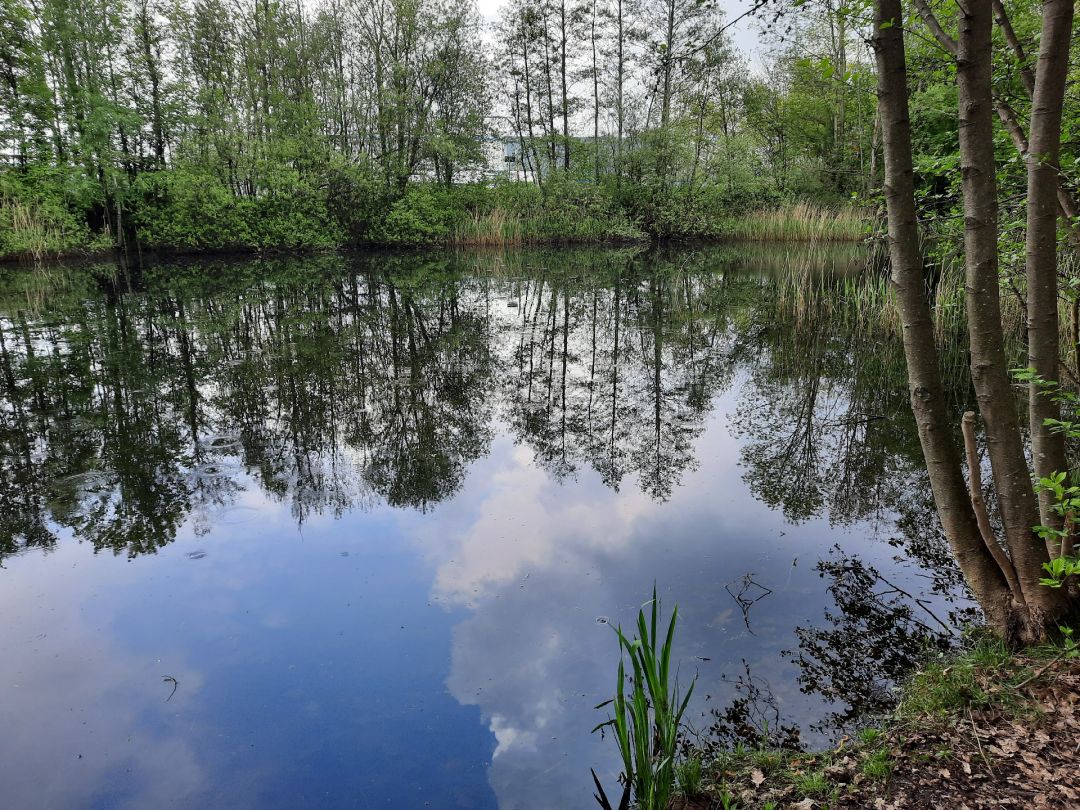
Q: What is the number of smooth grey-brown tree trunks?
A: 3